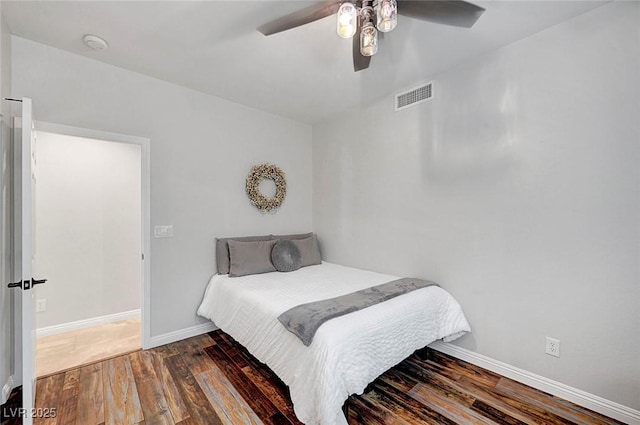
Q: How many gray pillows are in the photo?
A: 5